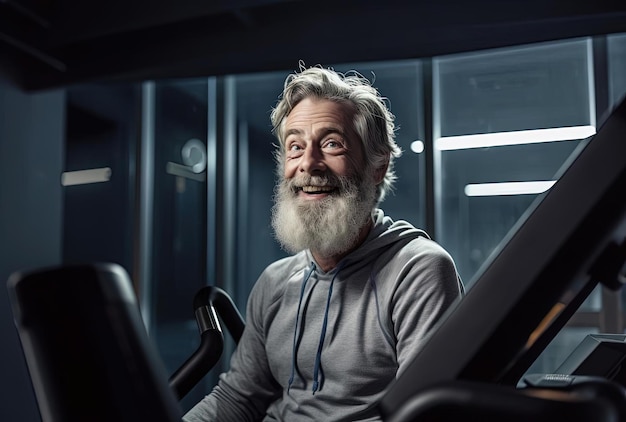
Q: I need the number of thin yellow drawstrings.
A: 0